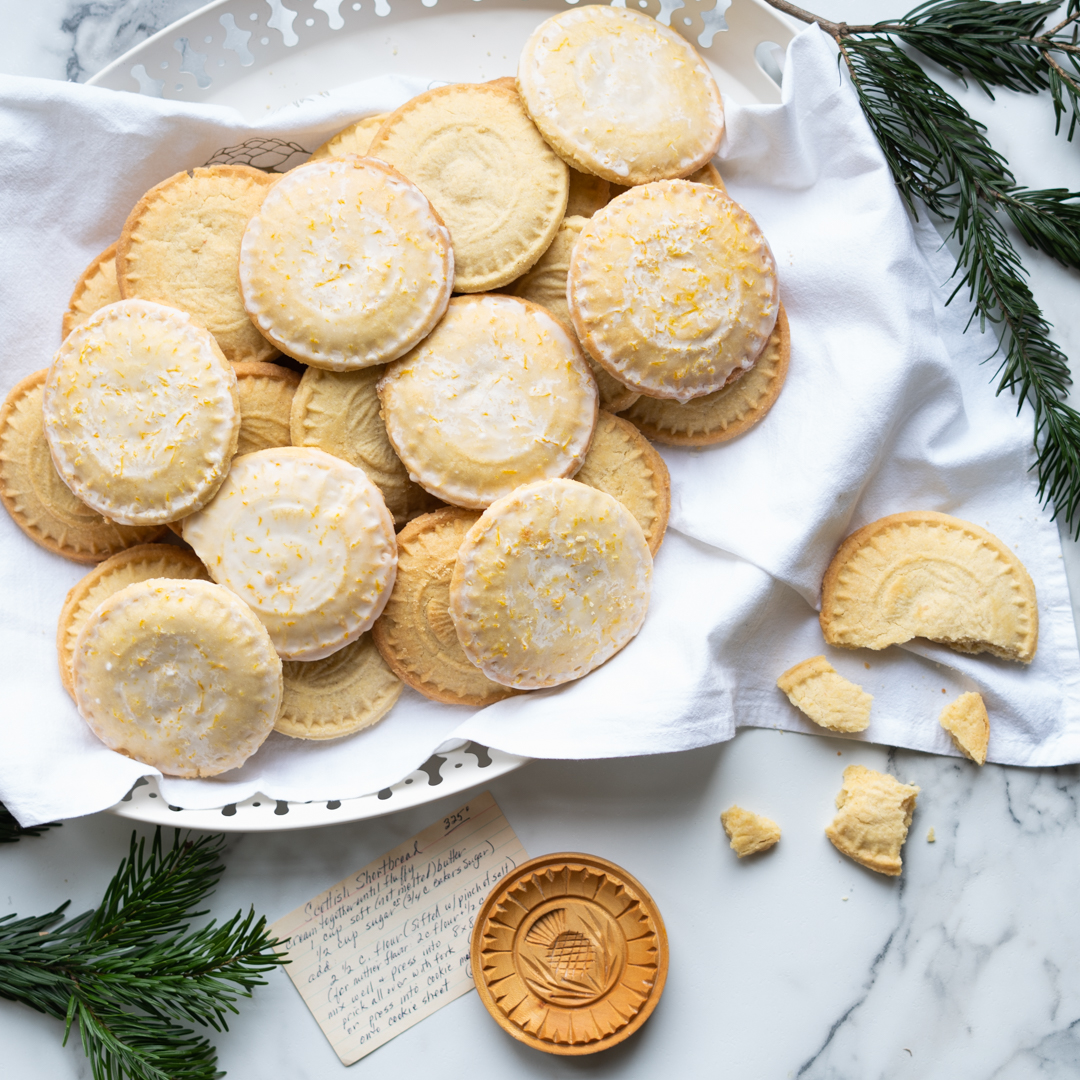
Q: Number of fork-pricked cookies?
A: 0